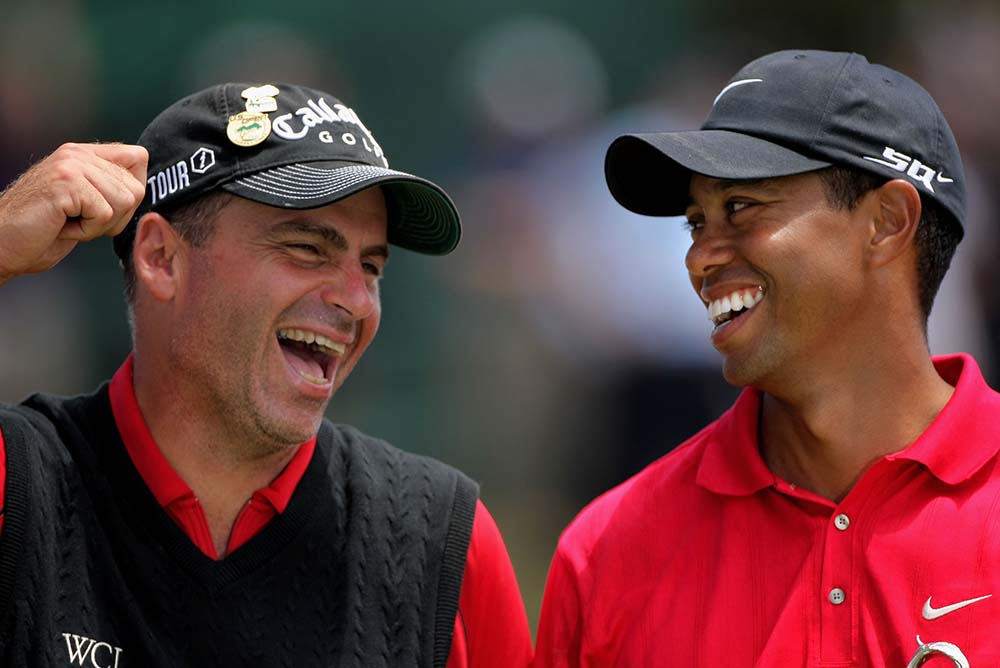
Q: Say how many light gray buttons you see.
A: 2